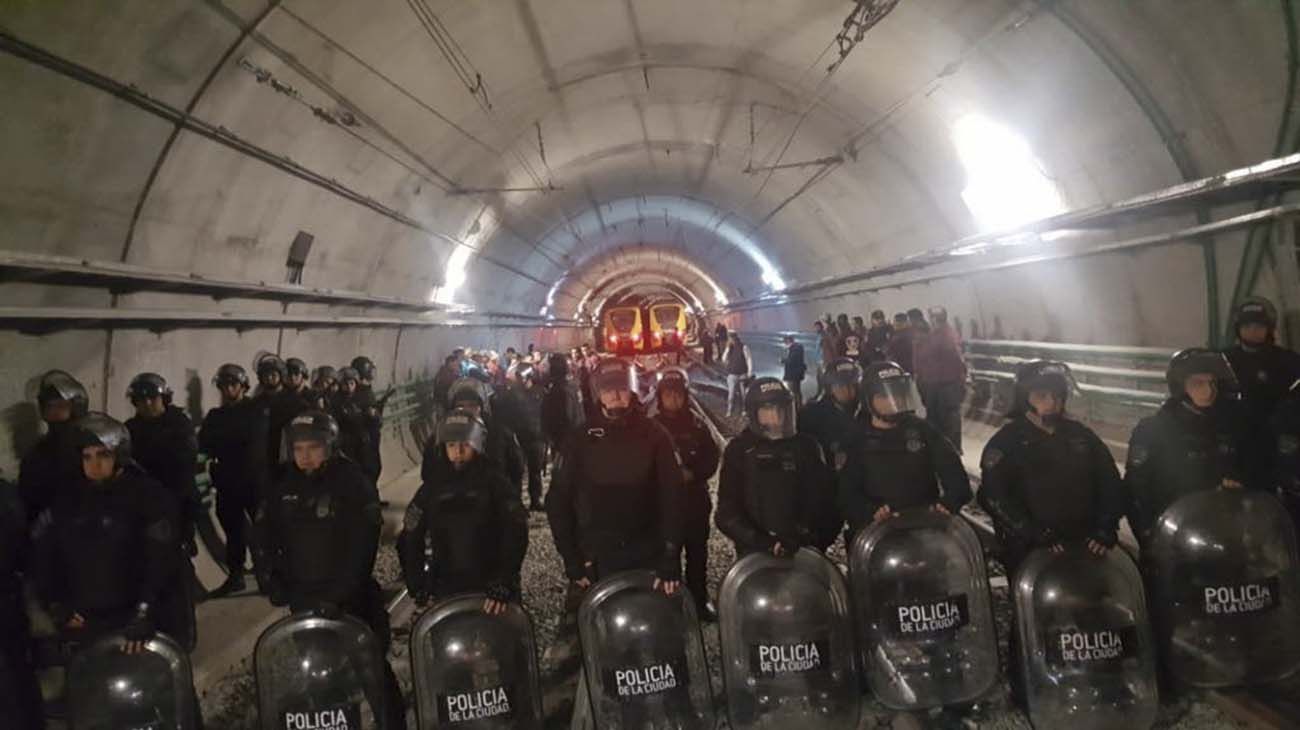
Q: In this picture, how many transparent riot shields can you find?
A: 8